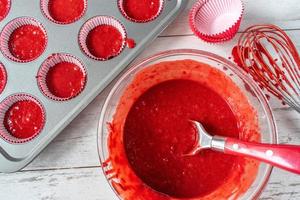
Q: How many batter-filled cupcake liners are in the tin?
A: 8